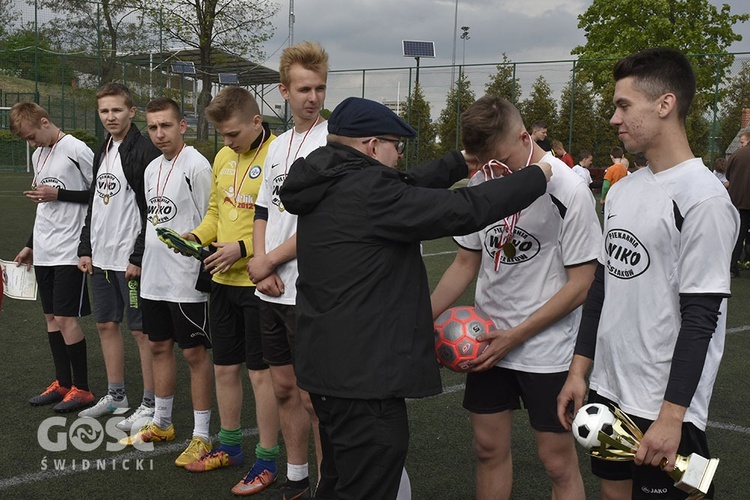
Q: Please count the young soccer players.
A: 7